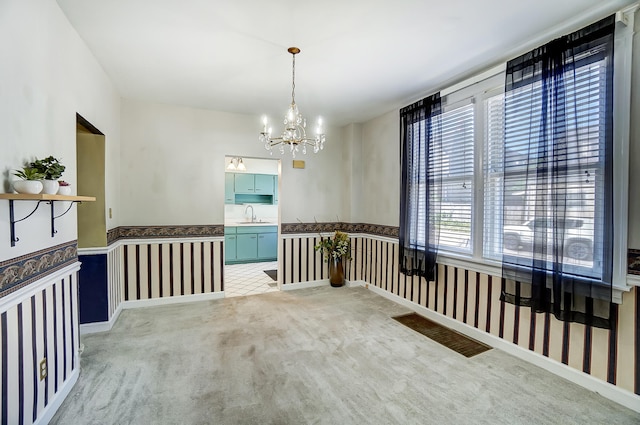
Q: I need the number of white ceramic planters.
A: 3